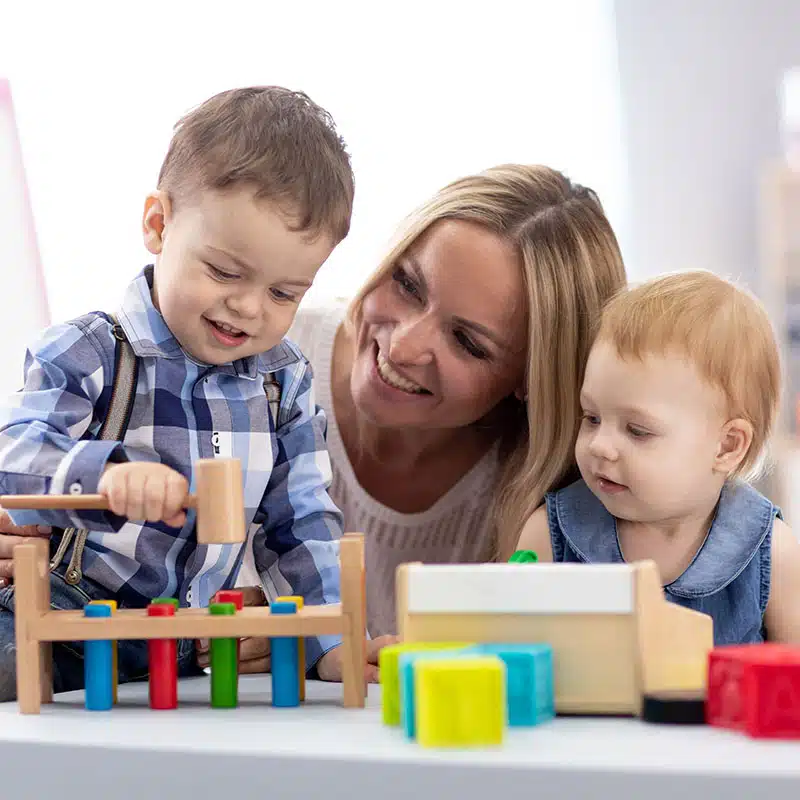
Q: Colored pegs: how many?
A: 8